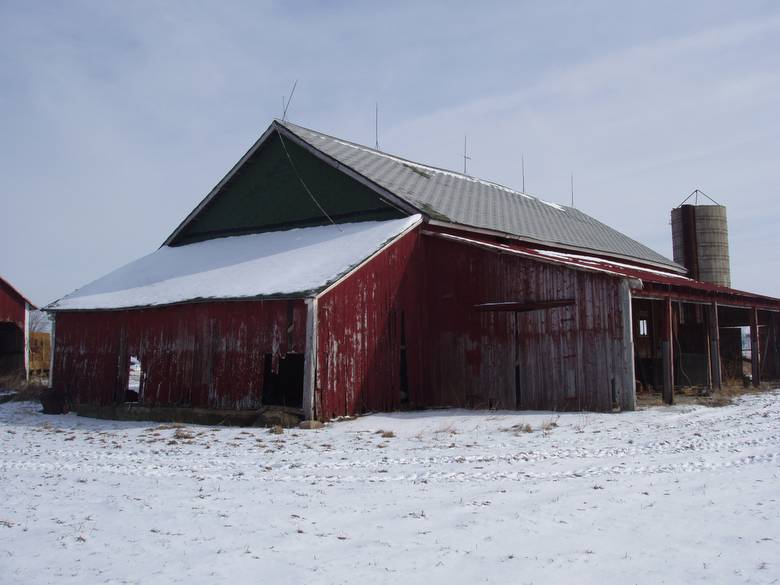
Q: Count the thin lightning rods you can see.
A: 5